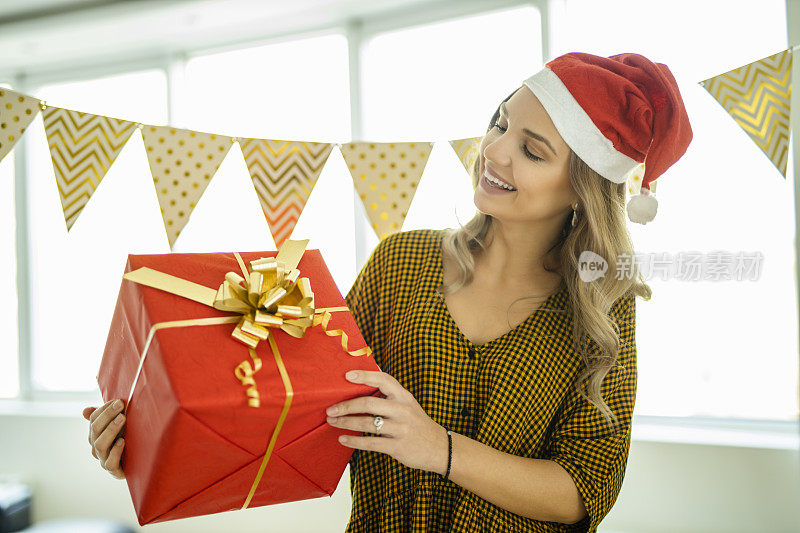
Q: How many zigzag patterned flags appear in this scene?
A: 4